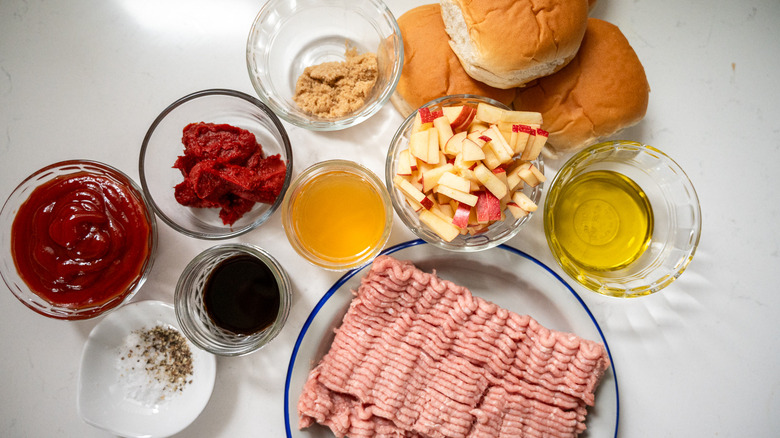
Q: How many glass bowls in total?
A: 7